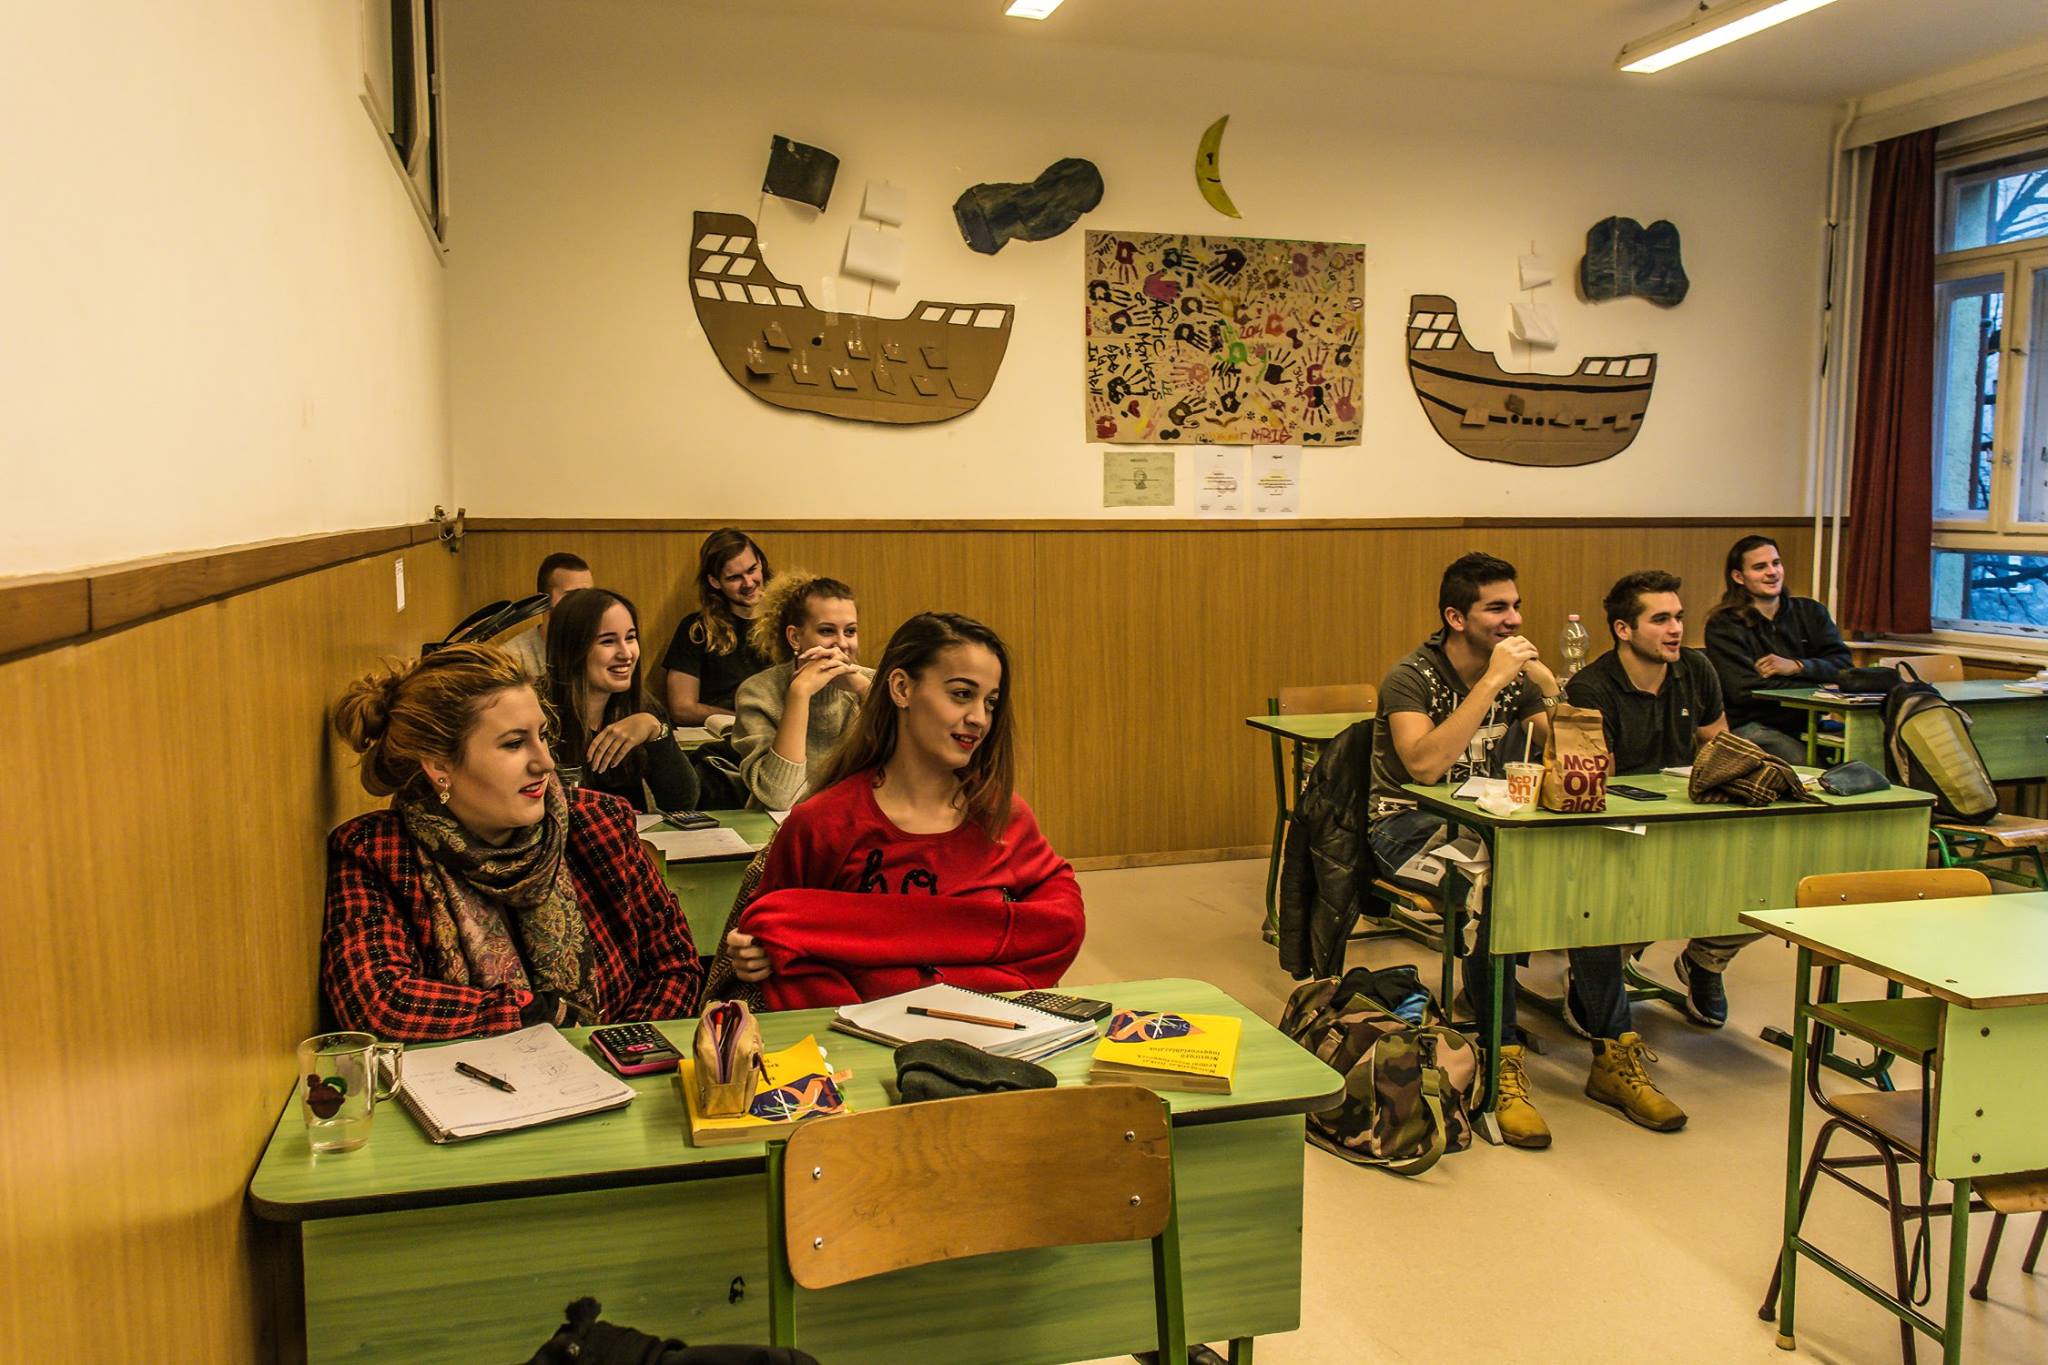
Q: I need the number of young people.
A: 9